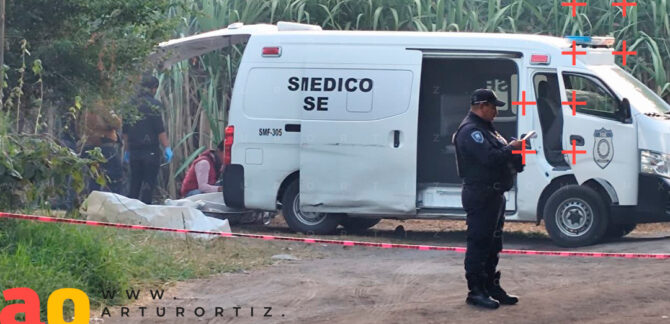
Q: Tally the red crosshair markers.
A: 8